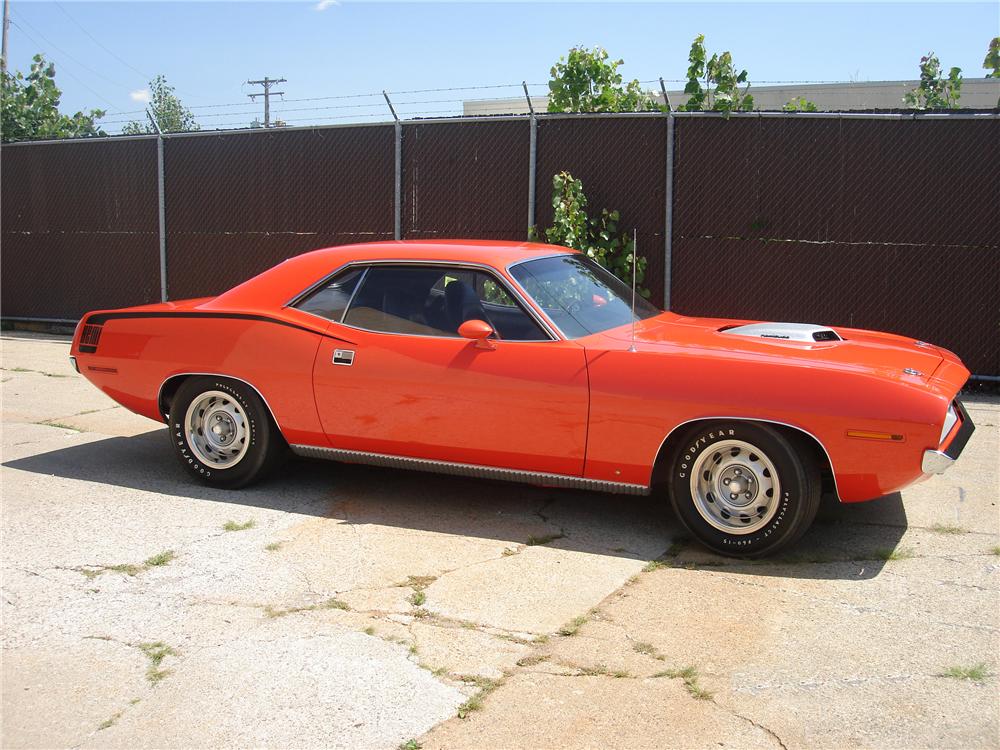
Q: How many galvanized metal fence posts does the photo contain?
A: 4